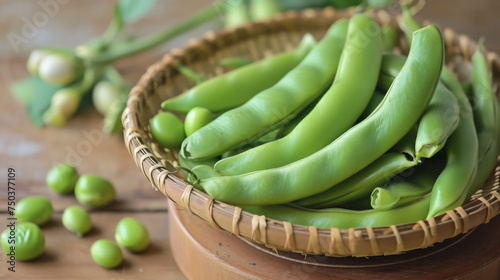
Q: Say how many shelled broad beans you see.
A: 9